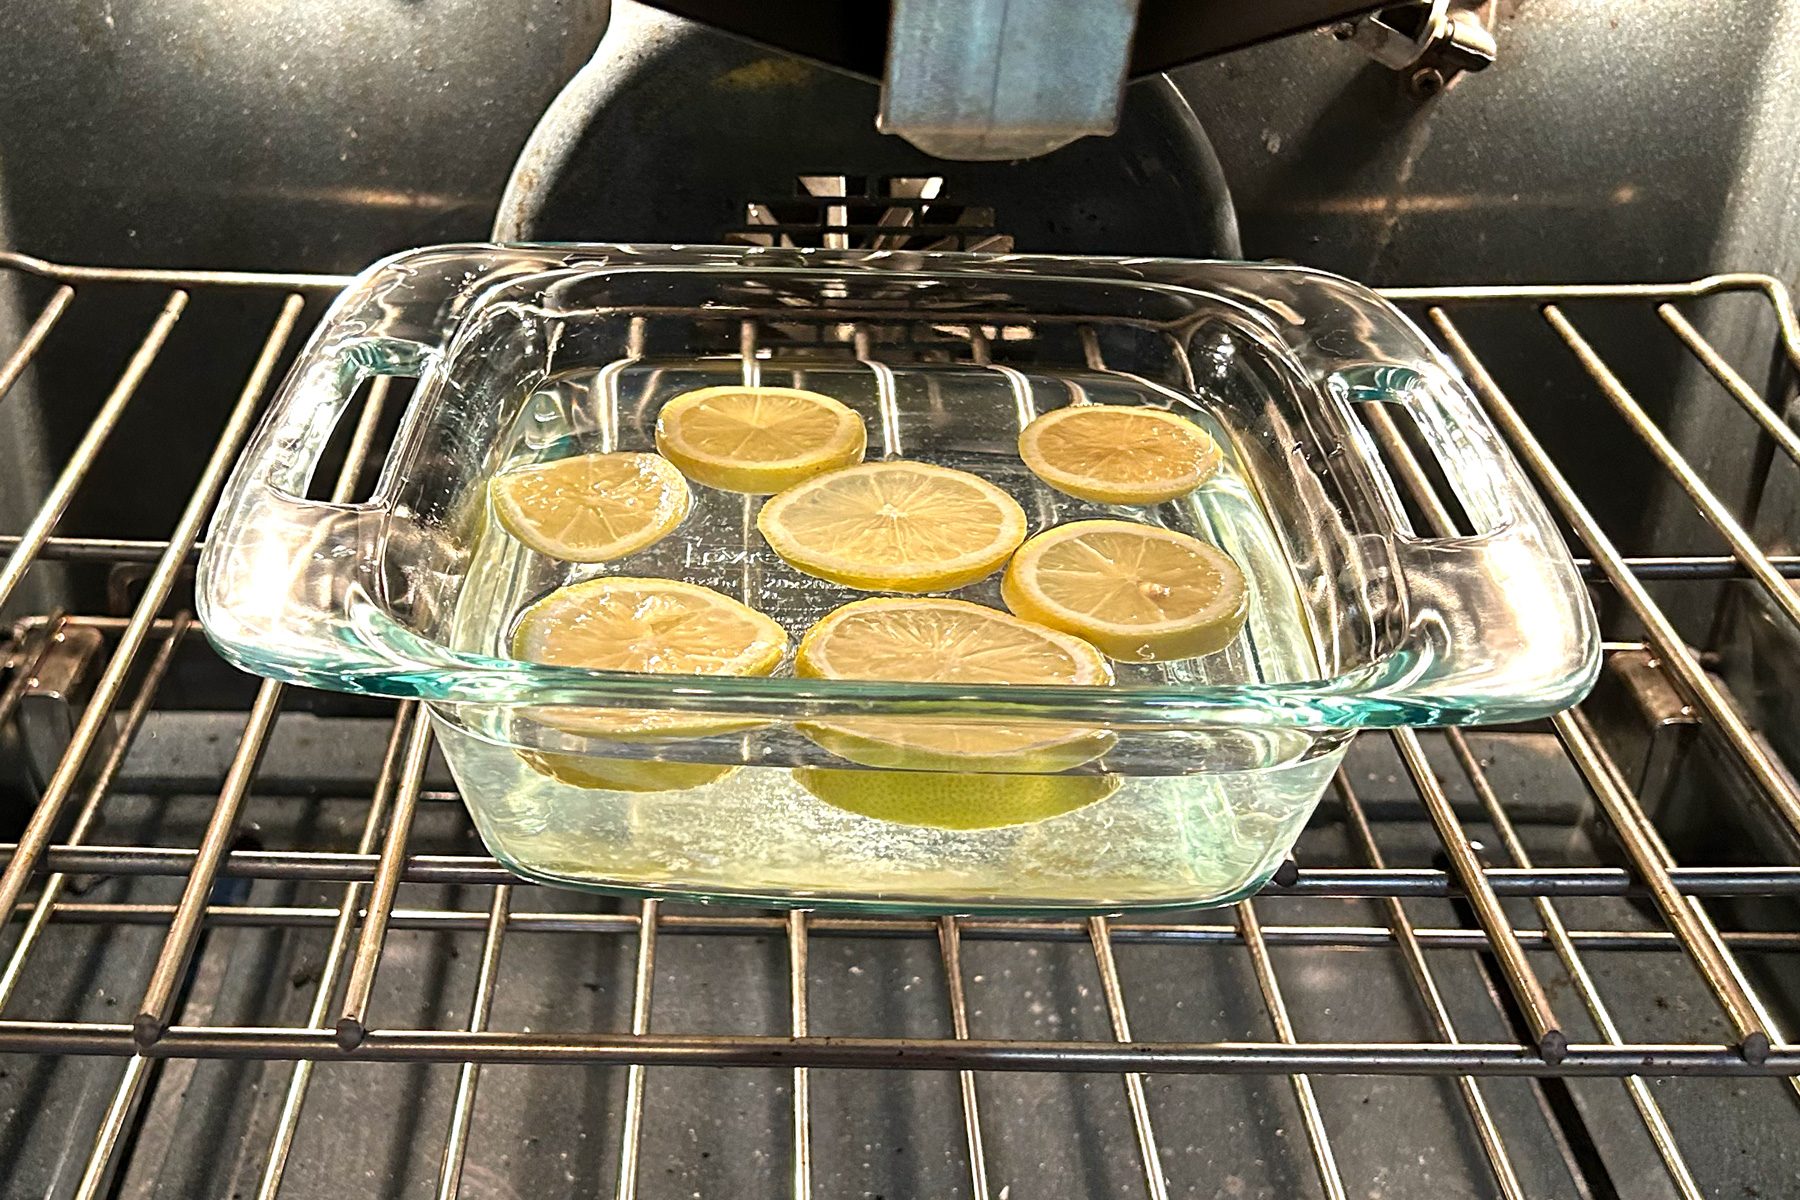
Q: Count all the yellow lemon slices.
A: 7